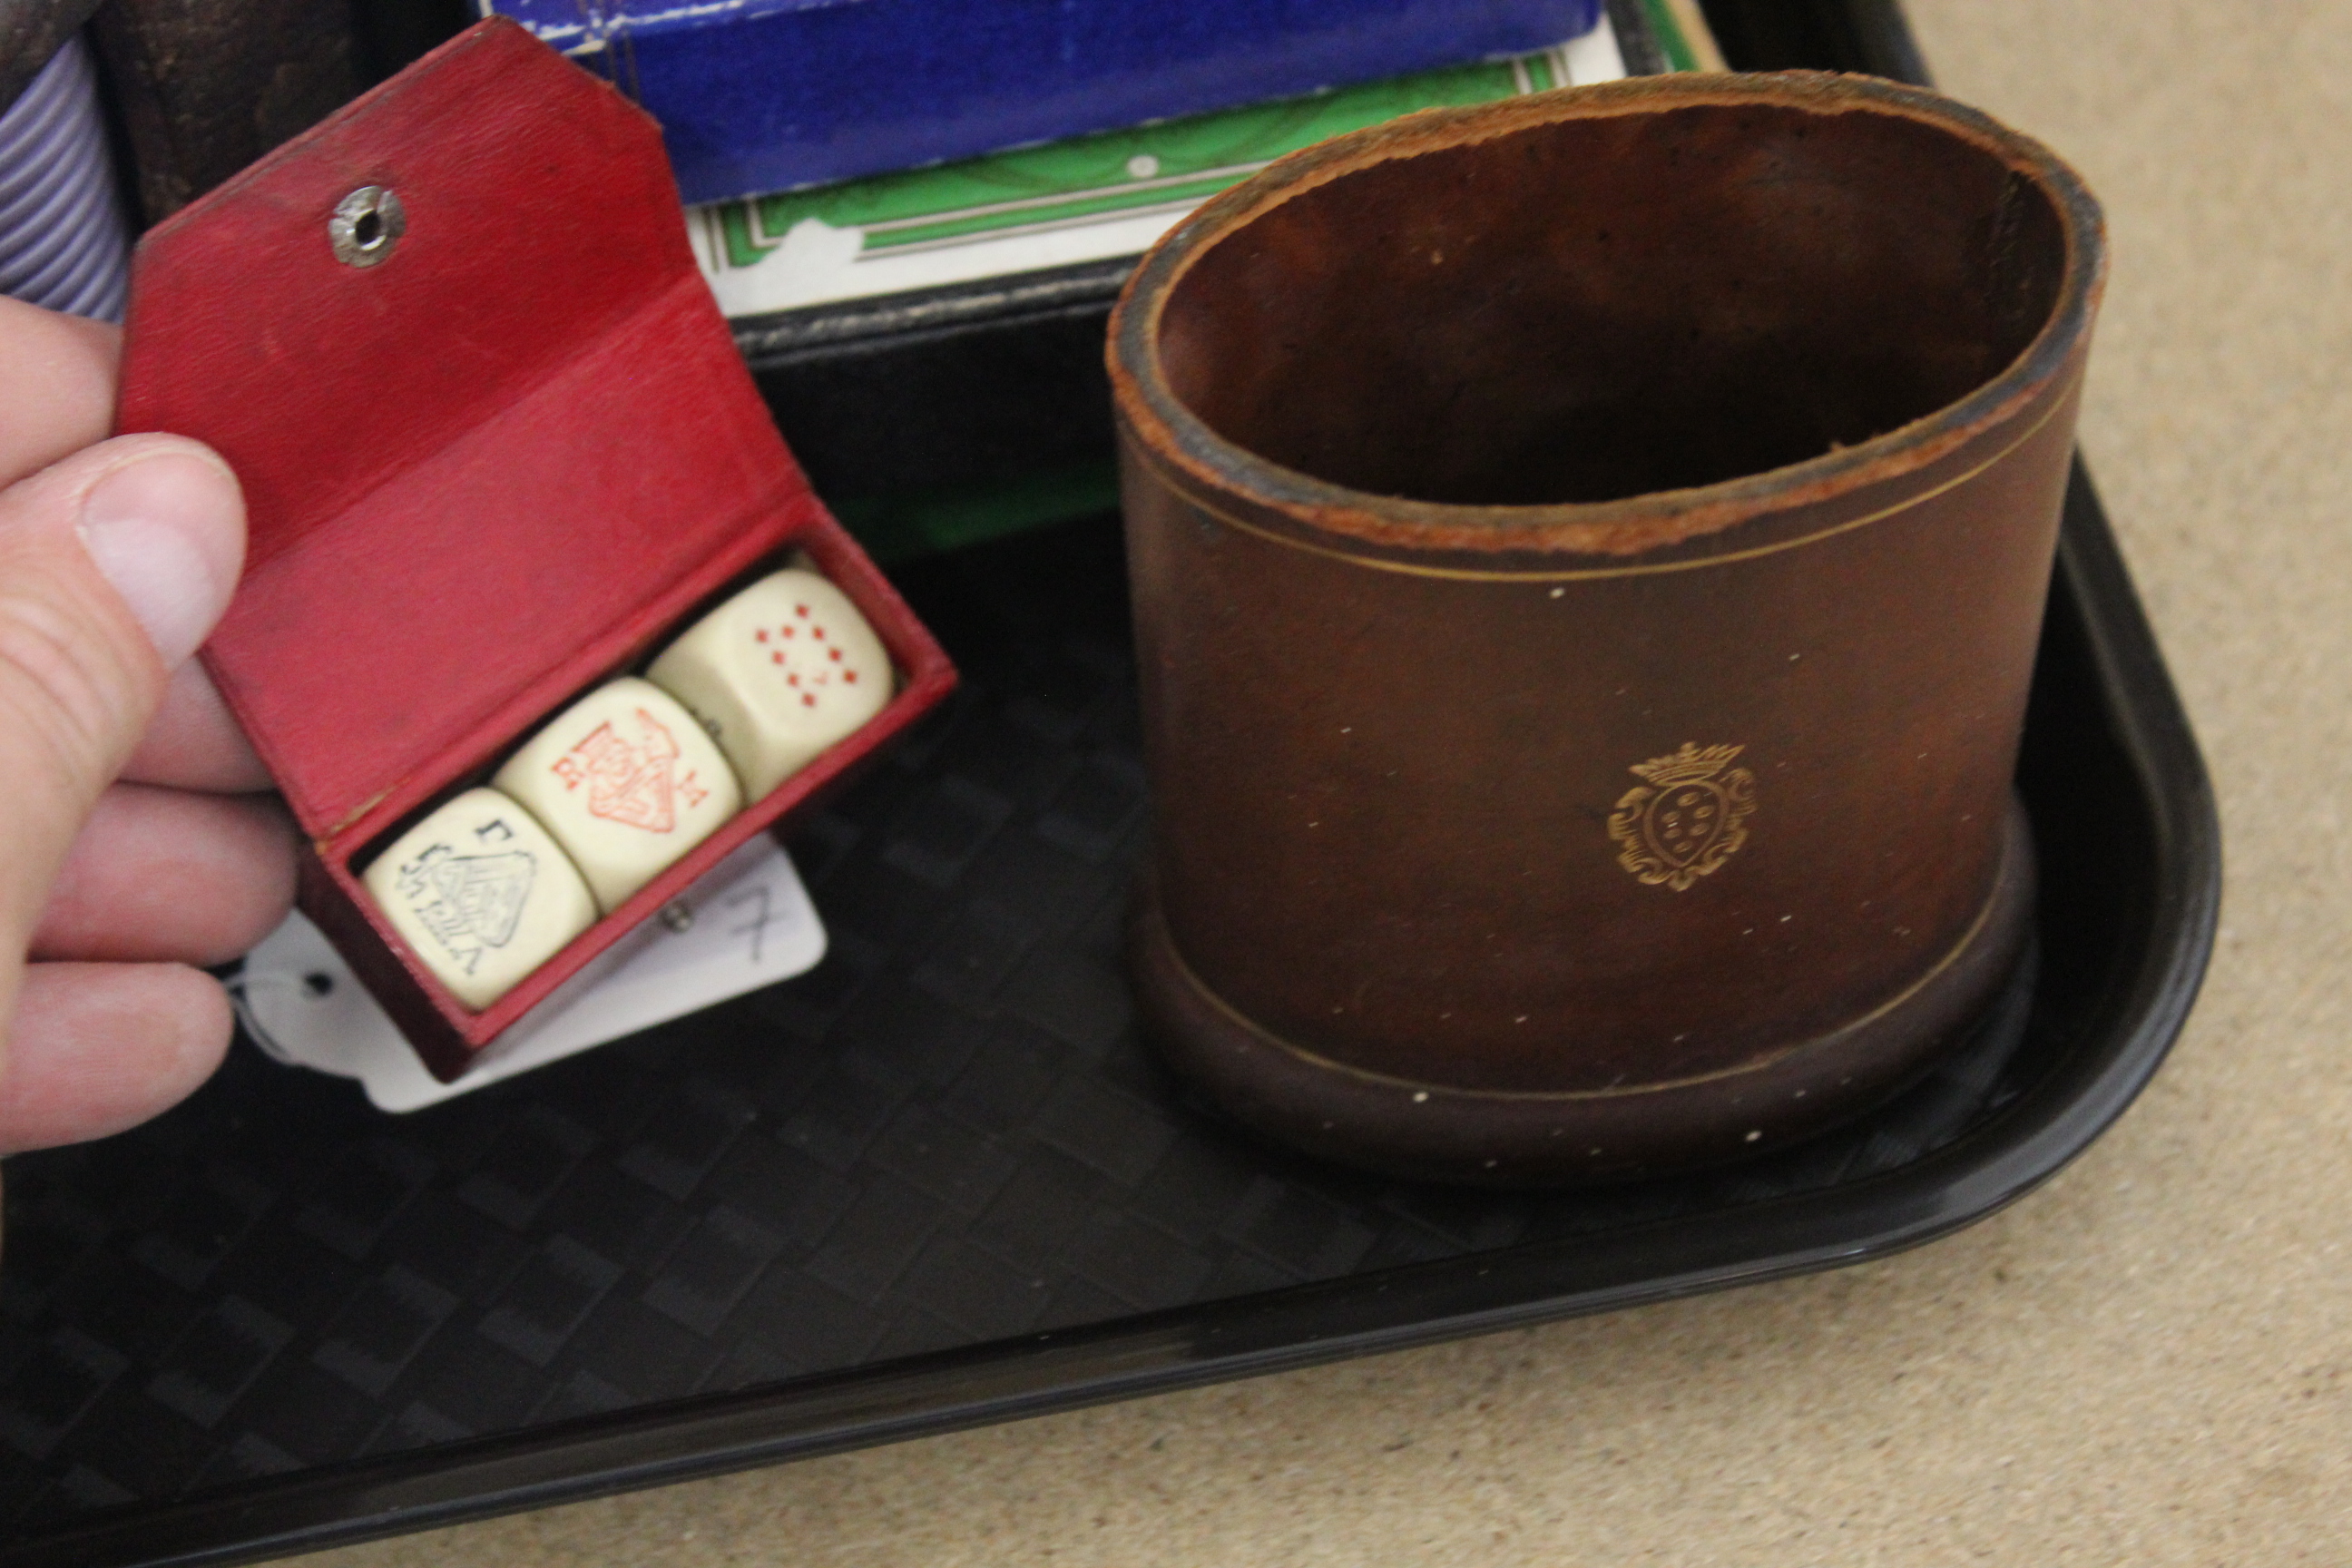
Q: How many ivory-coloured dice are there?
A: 3